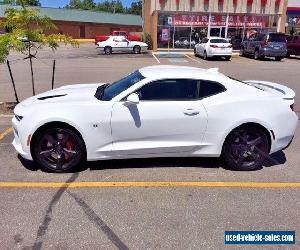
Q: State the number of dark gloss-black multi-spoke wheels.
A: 2